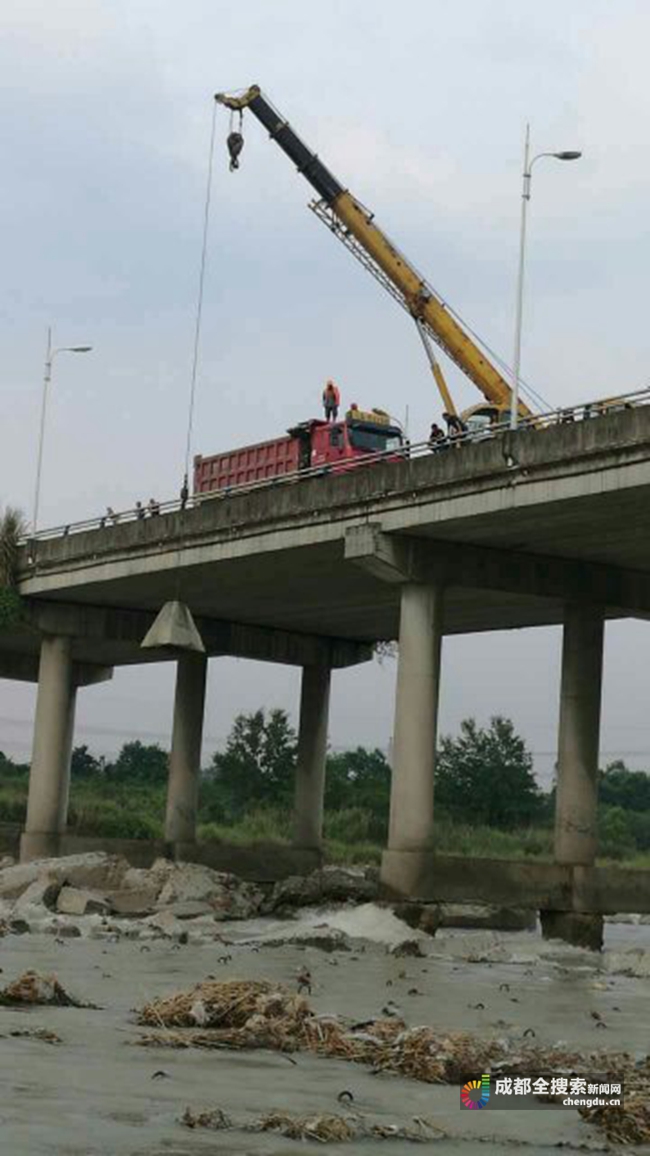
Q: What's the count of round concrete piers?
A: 5